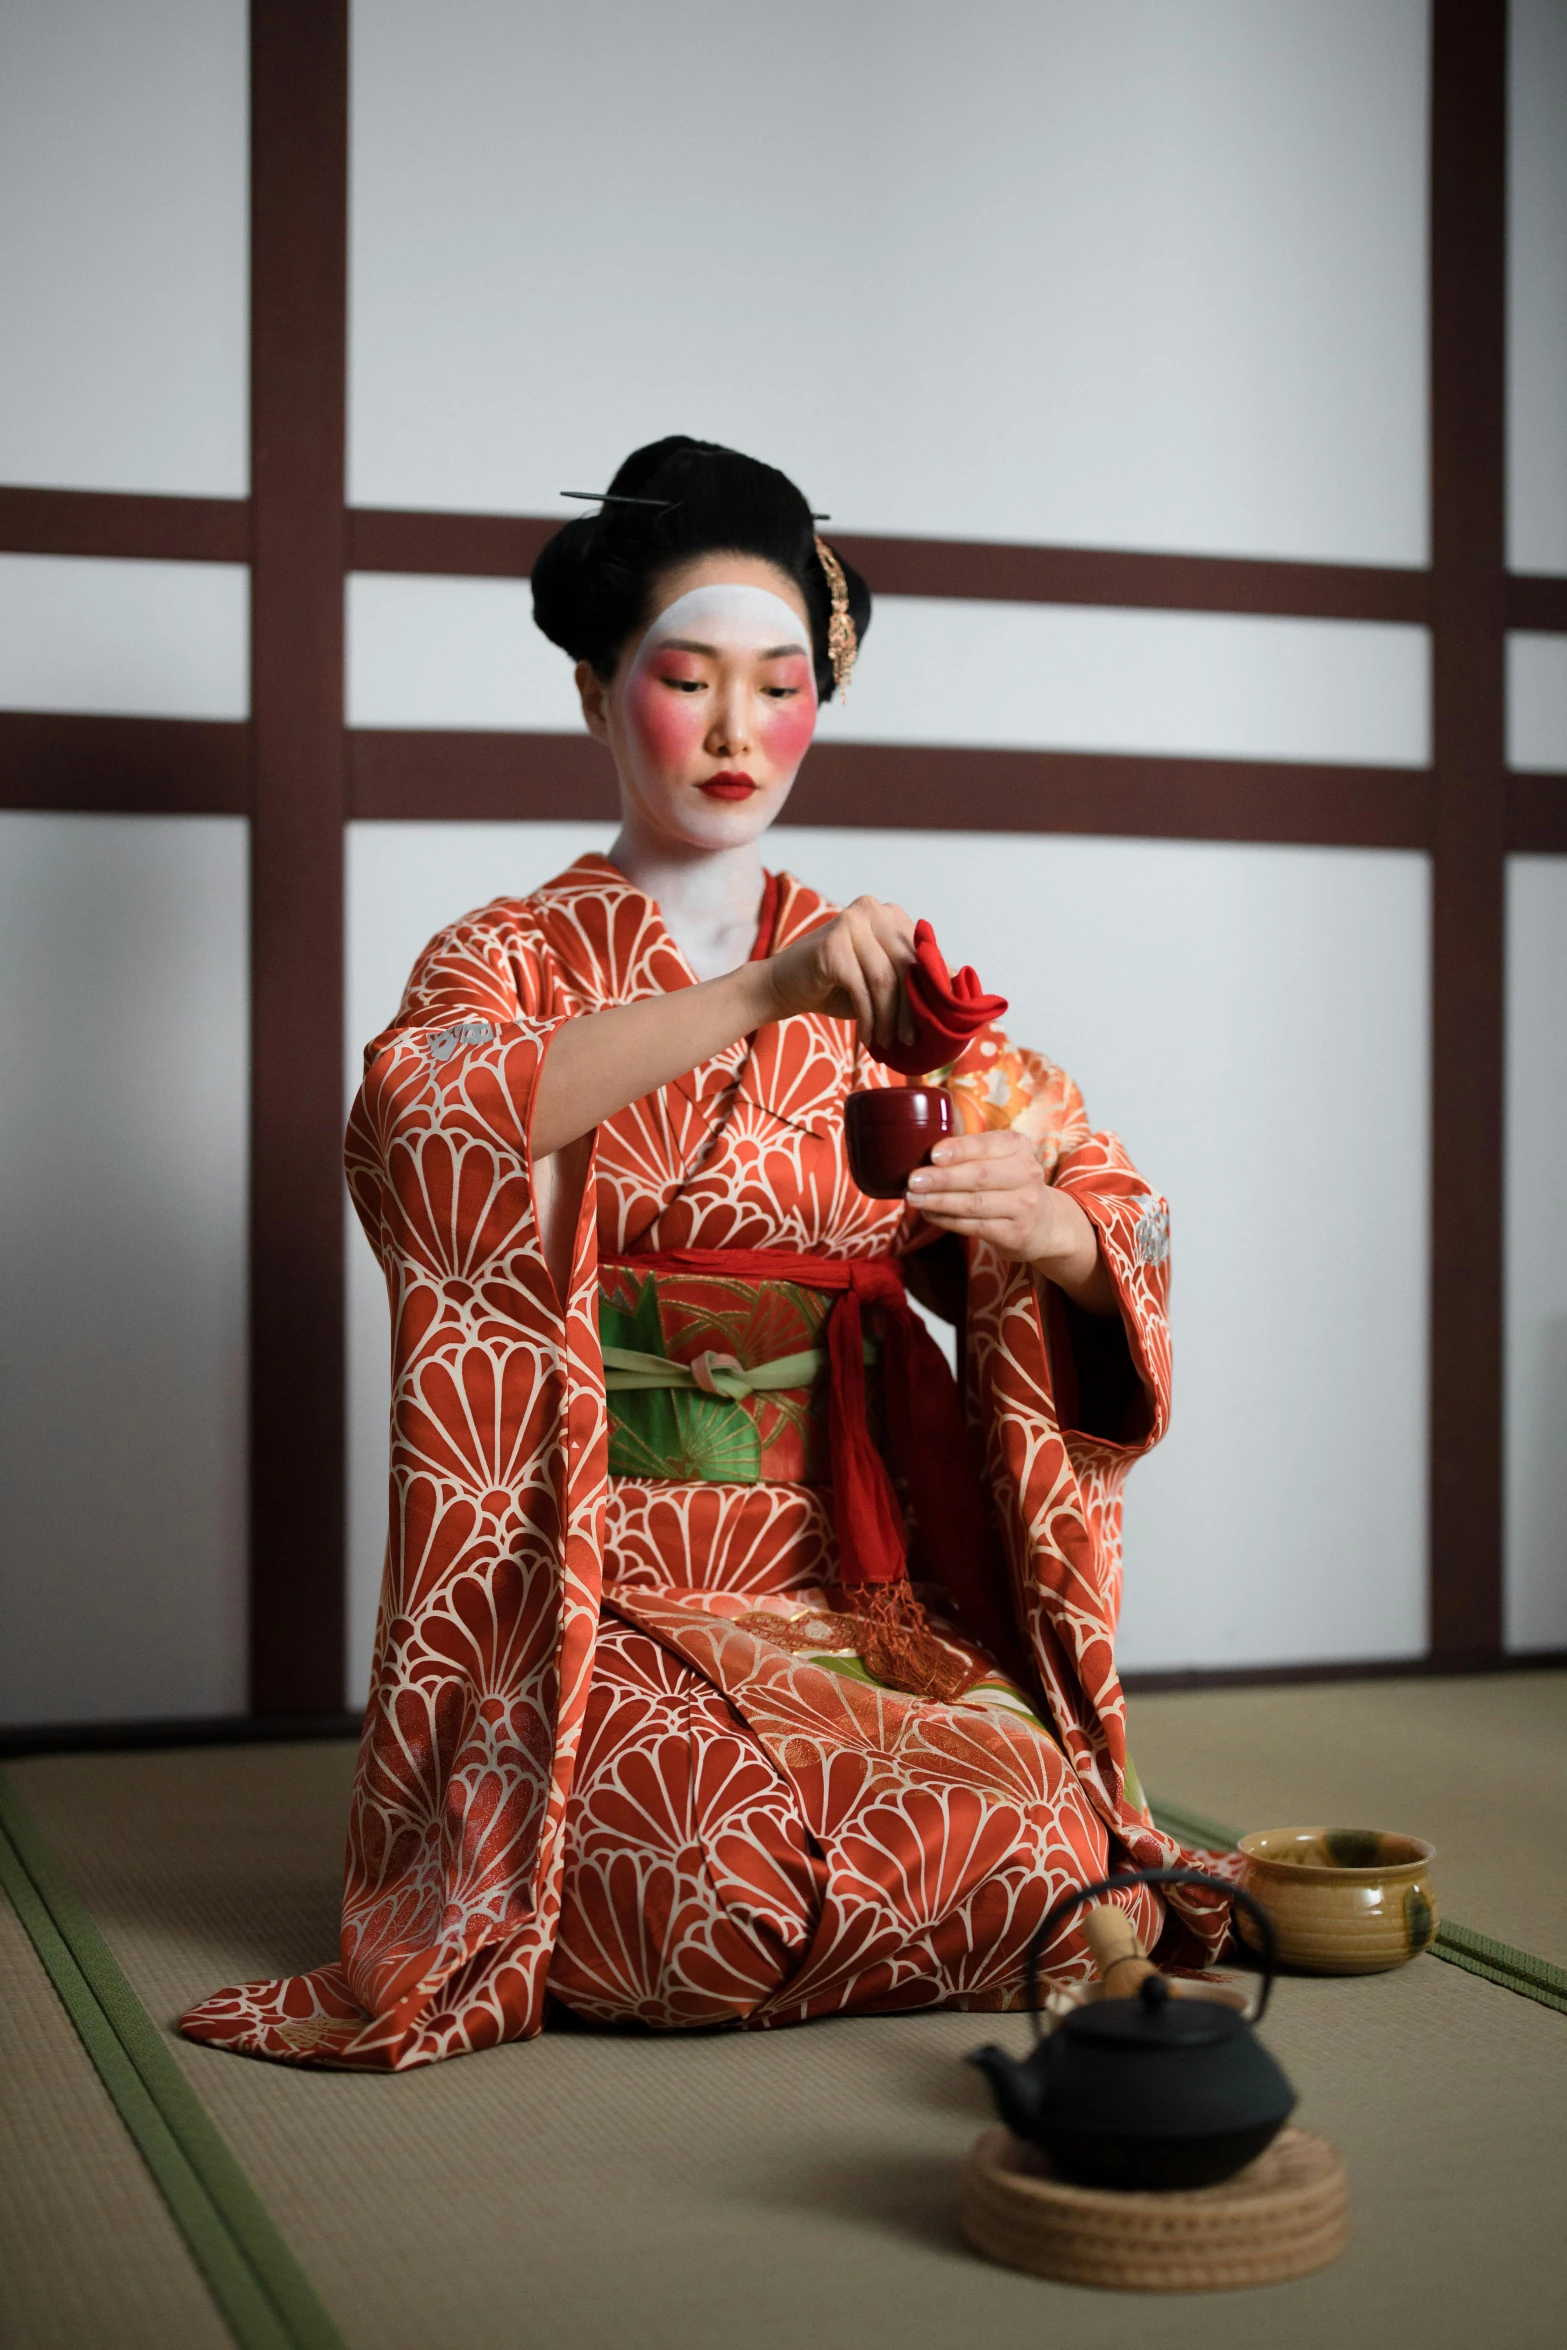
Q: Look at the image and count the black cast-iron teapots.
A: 1